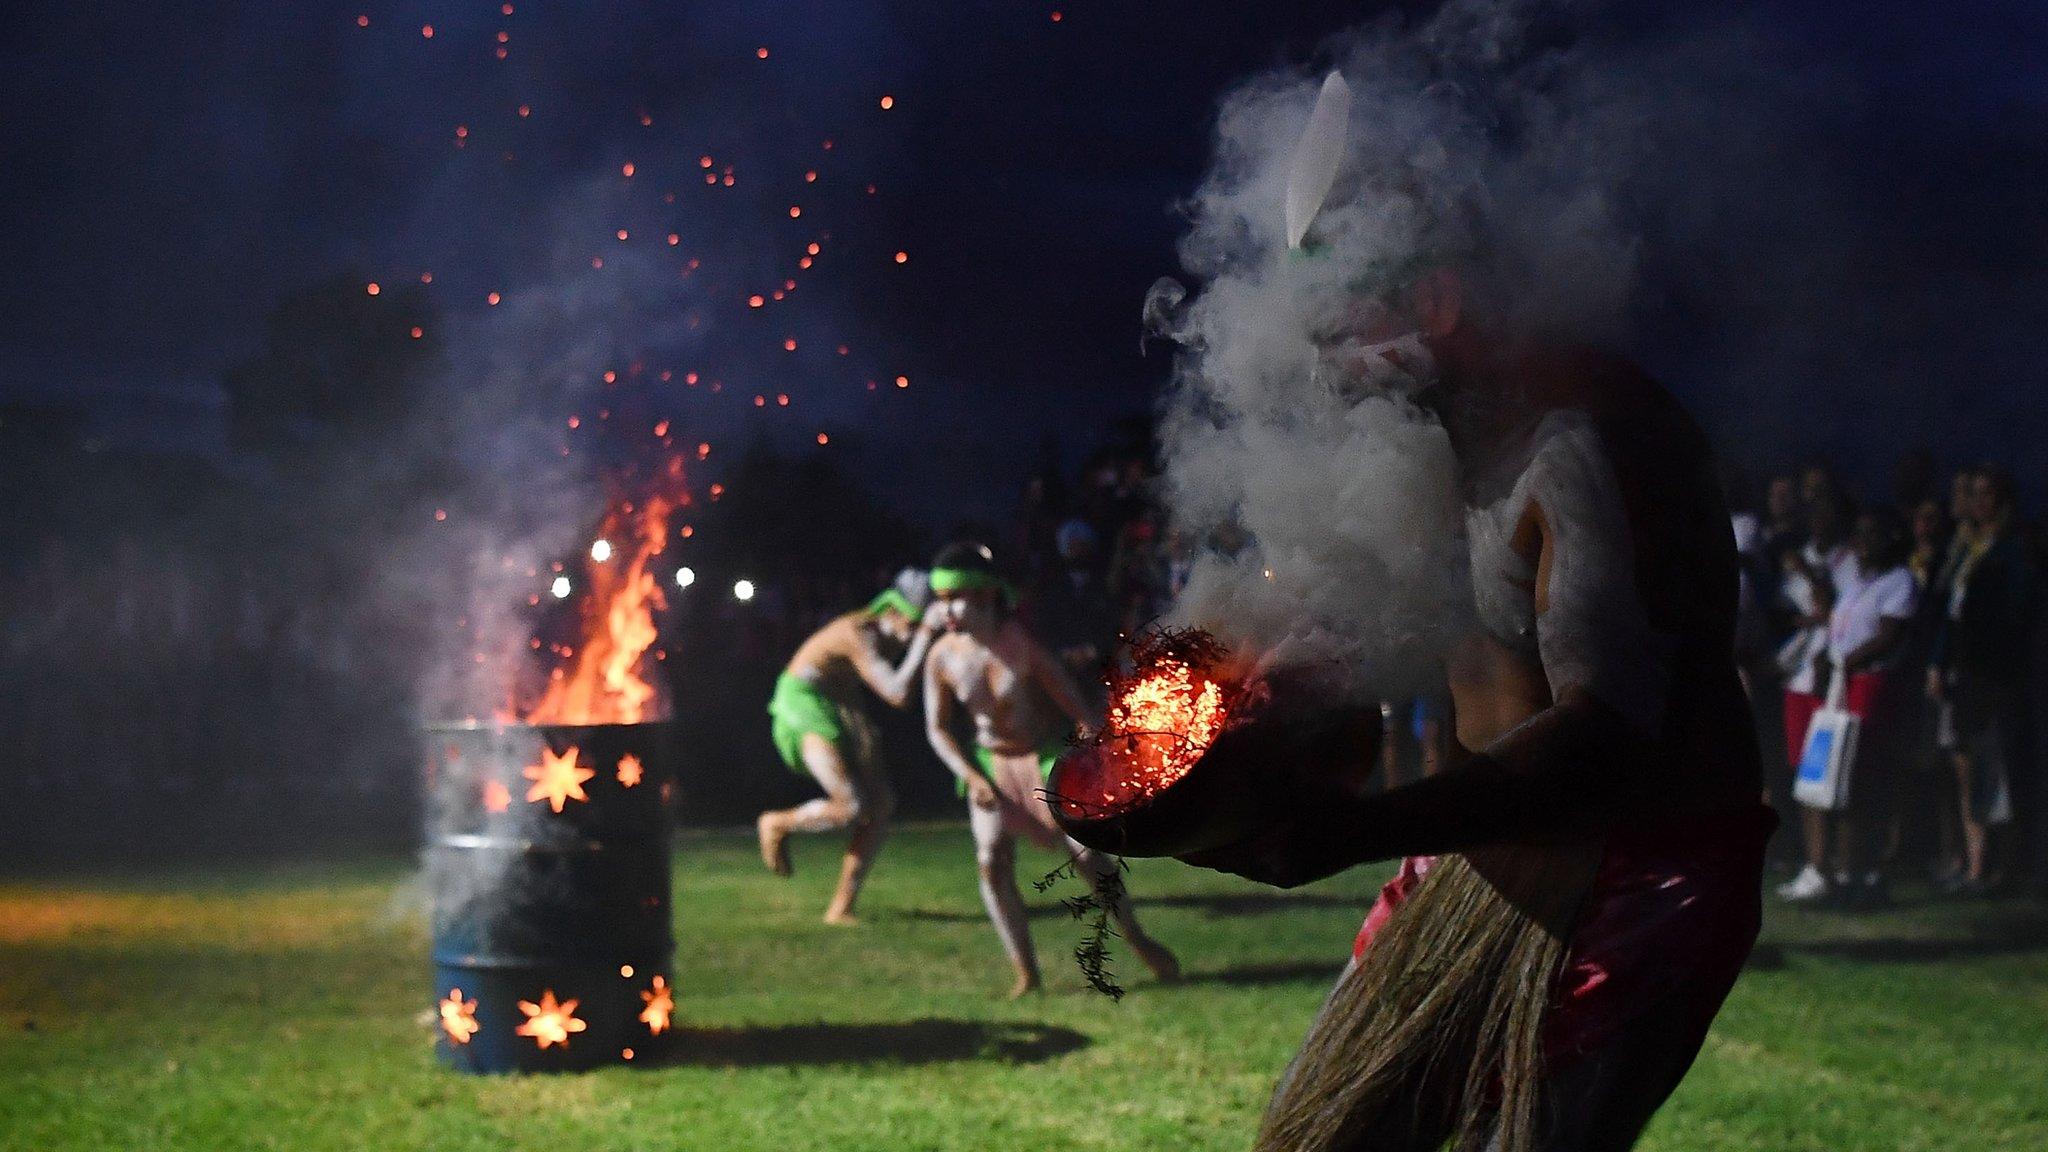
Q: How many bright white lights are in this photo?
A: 4